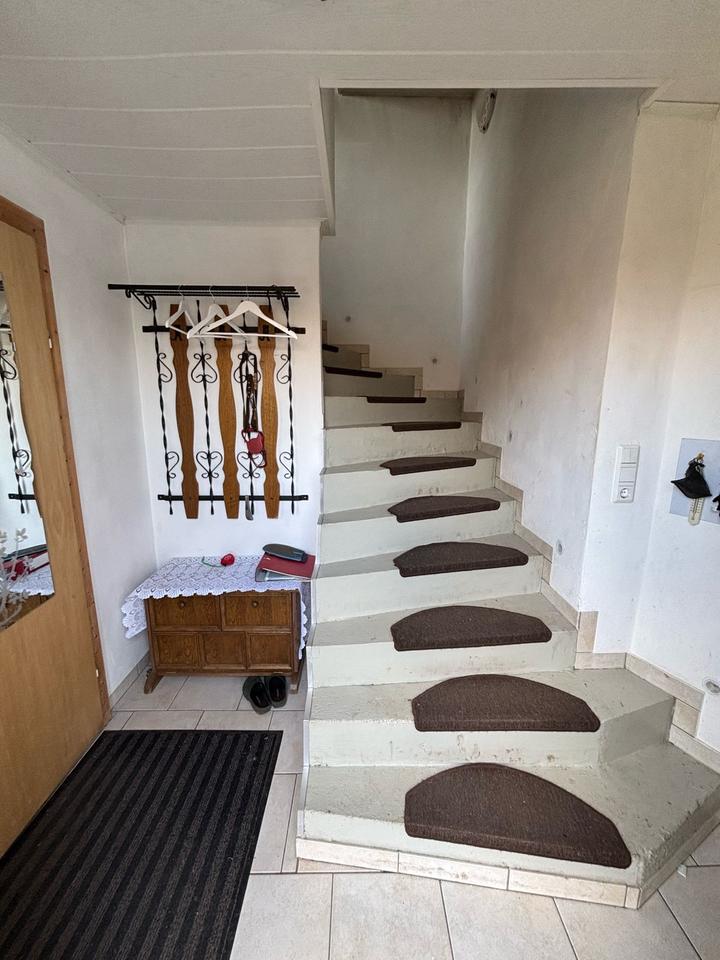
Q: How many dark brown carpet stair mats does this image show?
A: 10